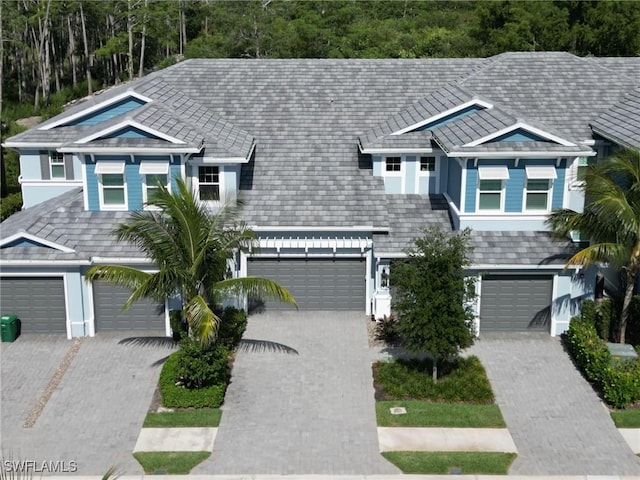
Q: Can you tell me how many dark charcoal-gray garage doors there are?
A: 4